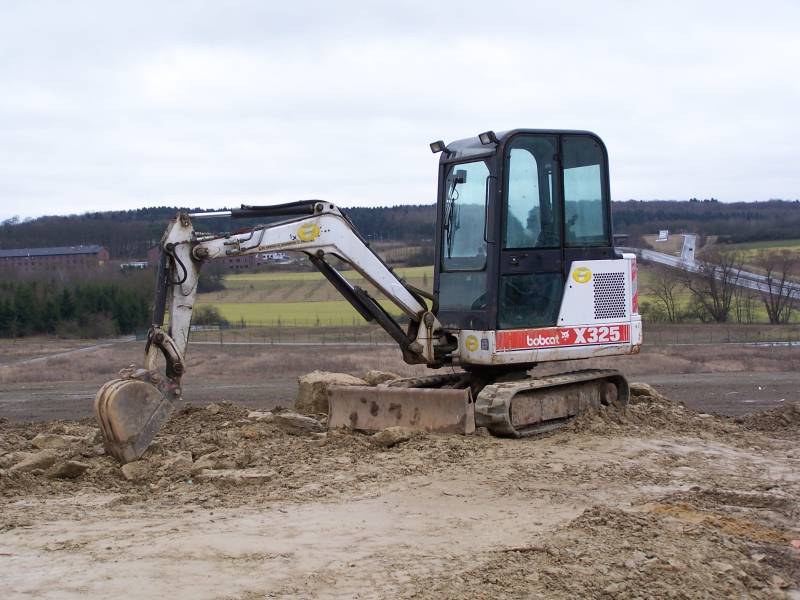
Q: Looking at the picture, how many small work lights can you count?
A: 2